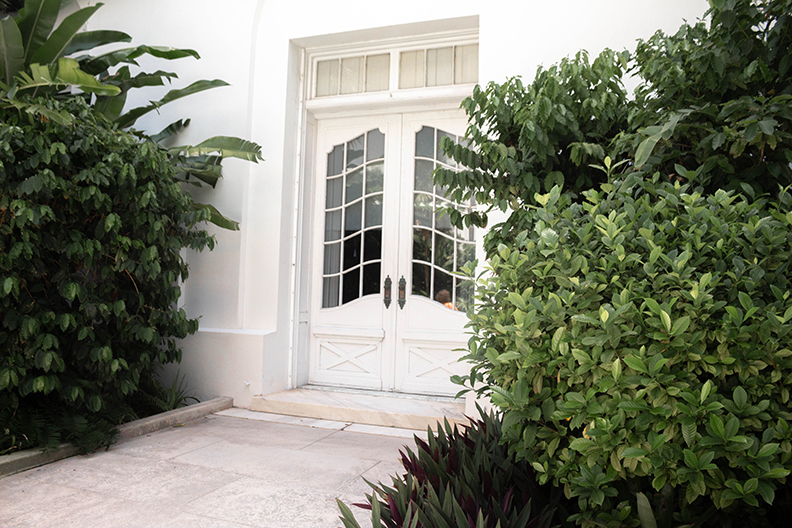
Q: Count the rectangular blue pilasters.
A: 0